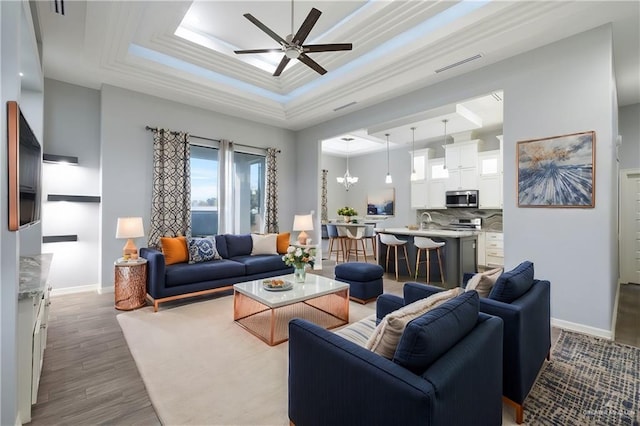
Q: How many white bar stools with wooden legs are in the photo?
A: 2